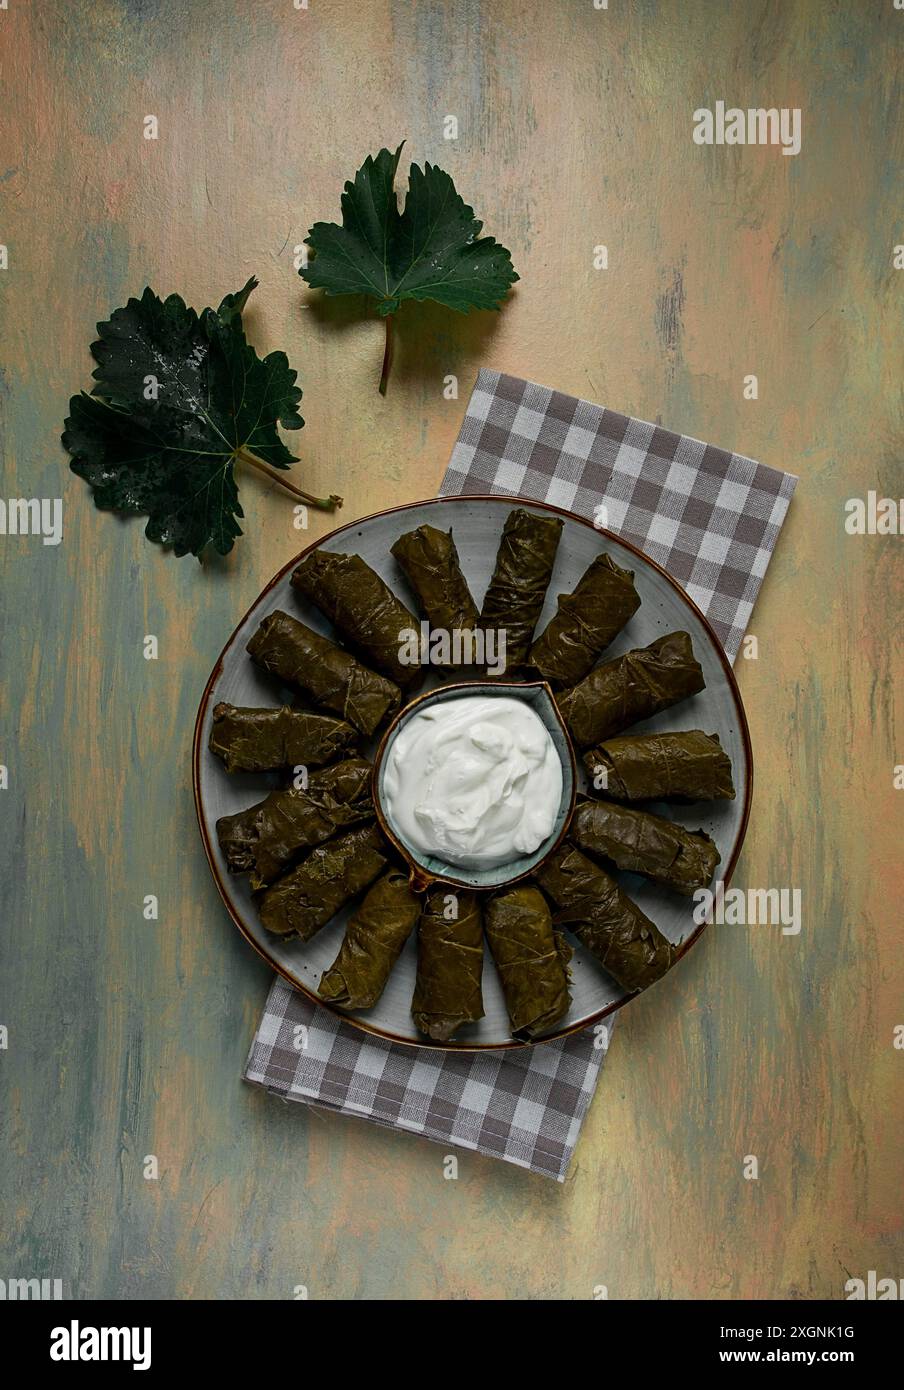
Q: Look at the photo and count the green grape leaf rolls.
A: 15